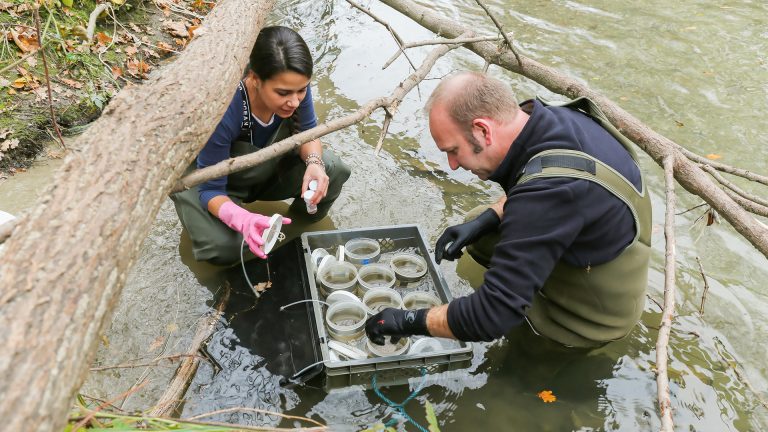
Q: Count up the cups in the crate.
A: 8